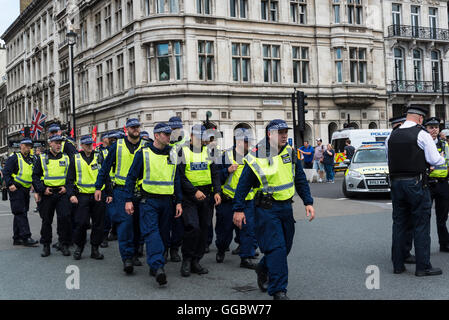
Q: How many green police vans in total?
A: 0